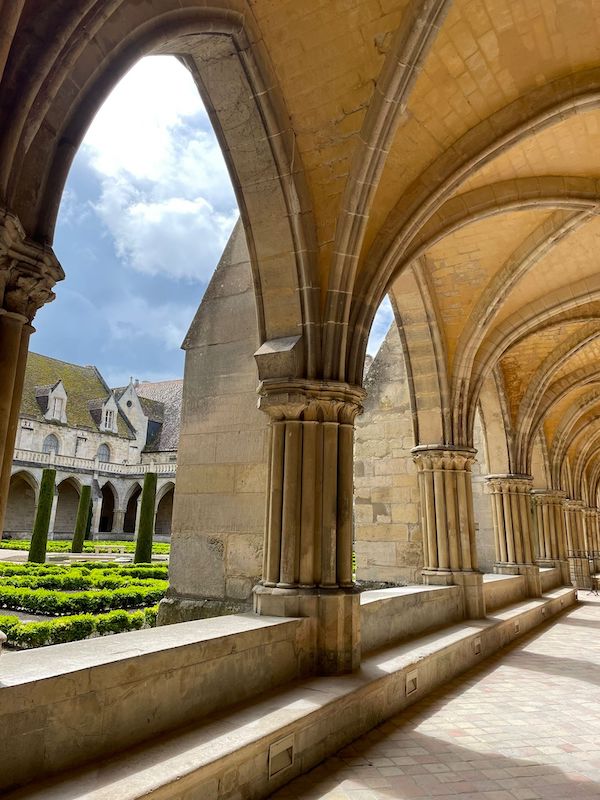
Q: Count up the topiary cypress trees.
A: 3